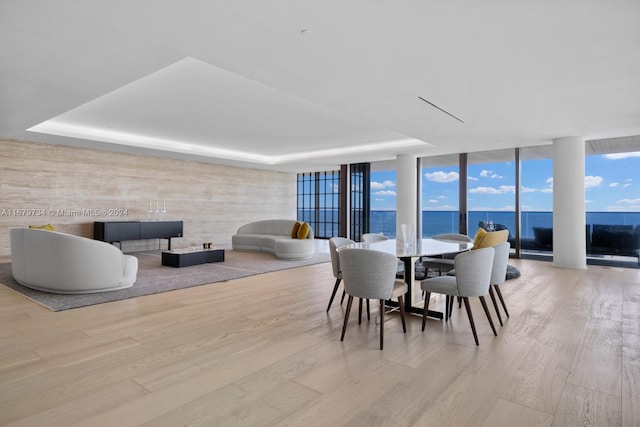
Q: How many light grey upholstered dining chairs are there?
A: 6